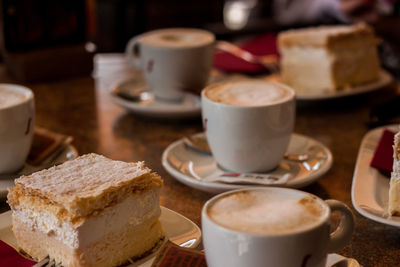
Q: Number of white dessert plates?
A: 3